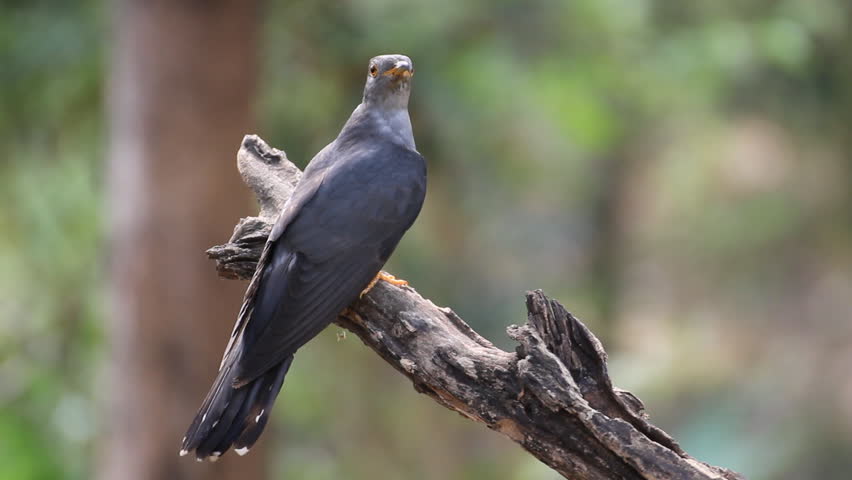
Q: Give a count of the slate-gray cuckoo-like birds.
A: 1